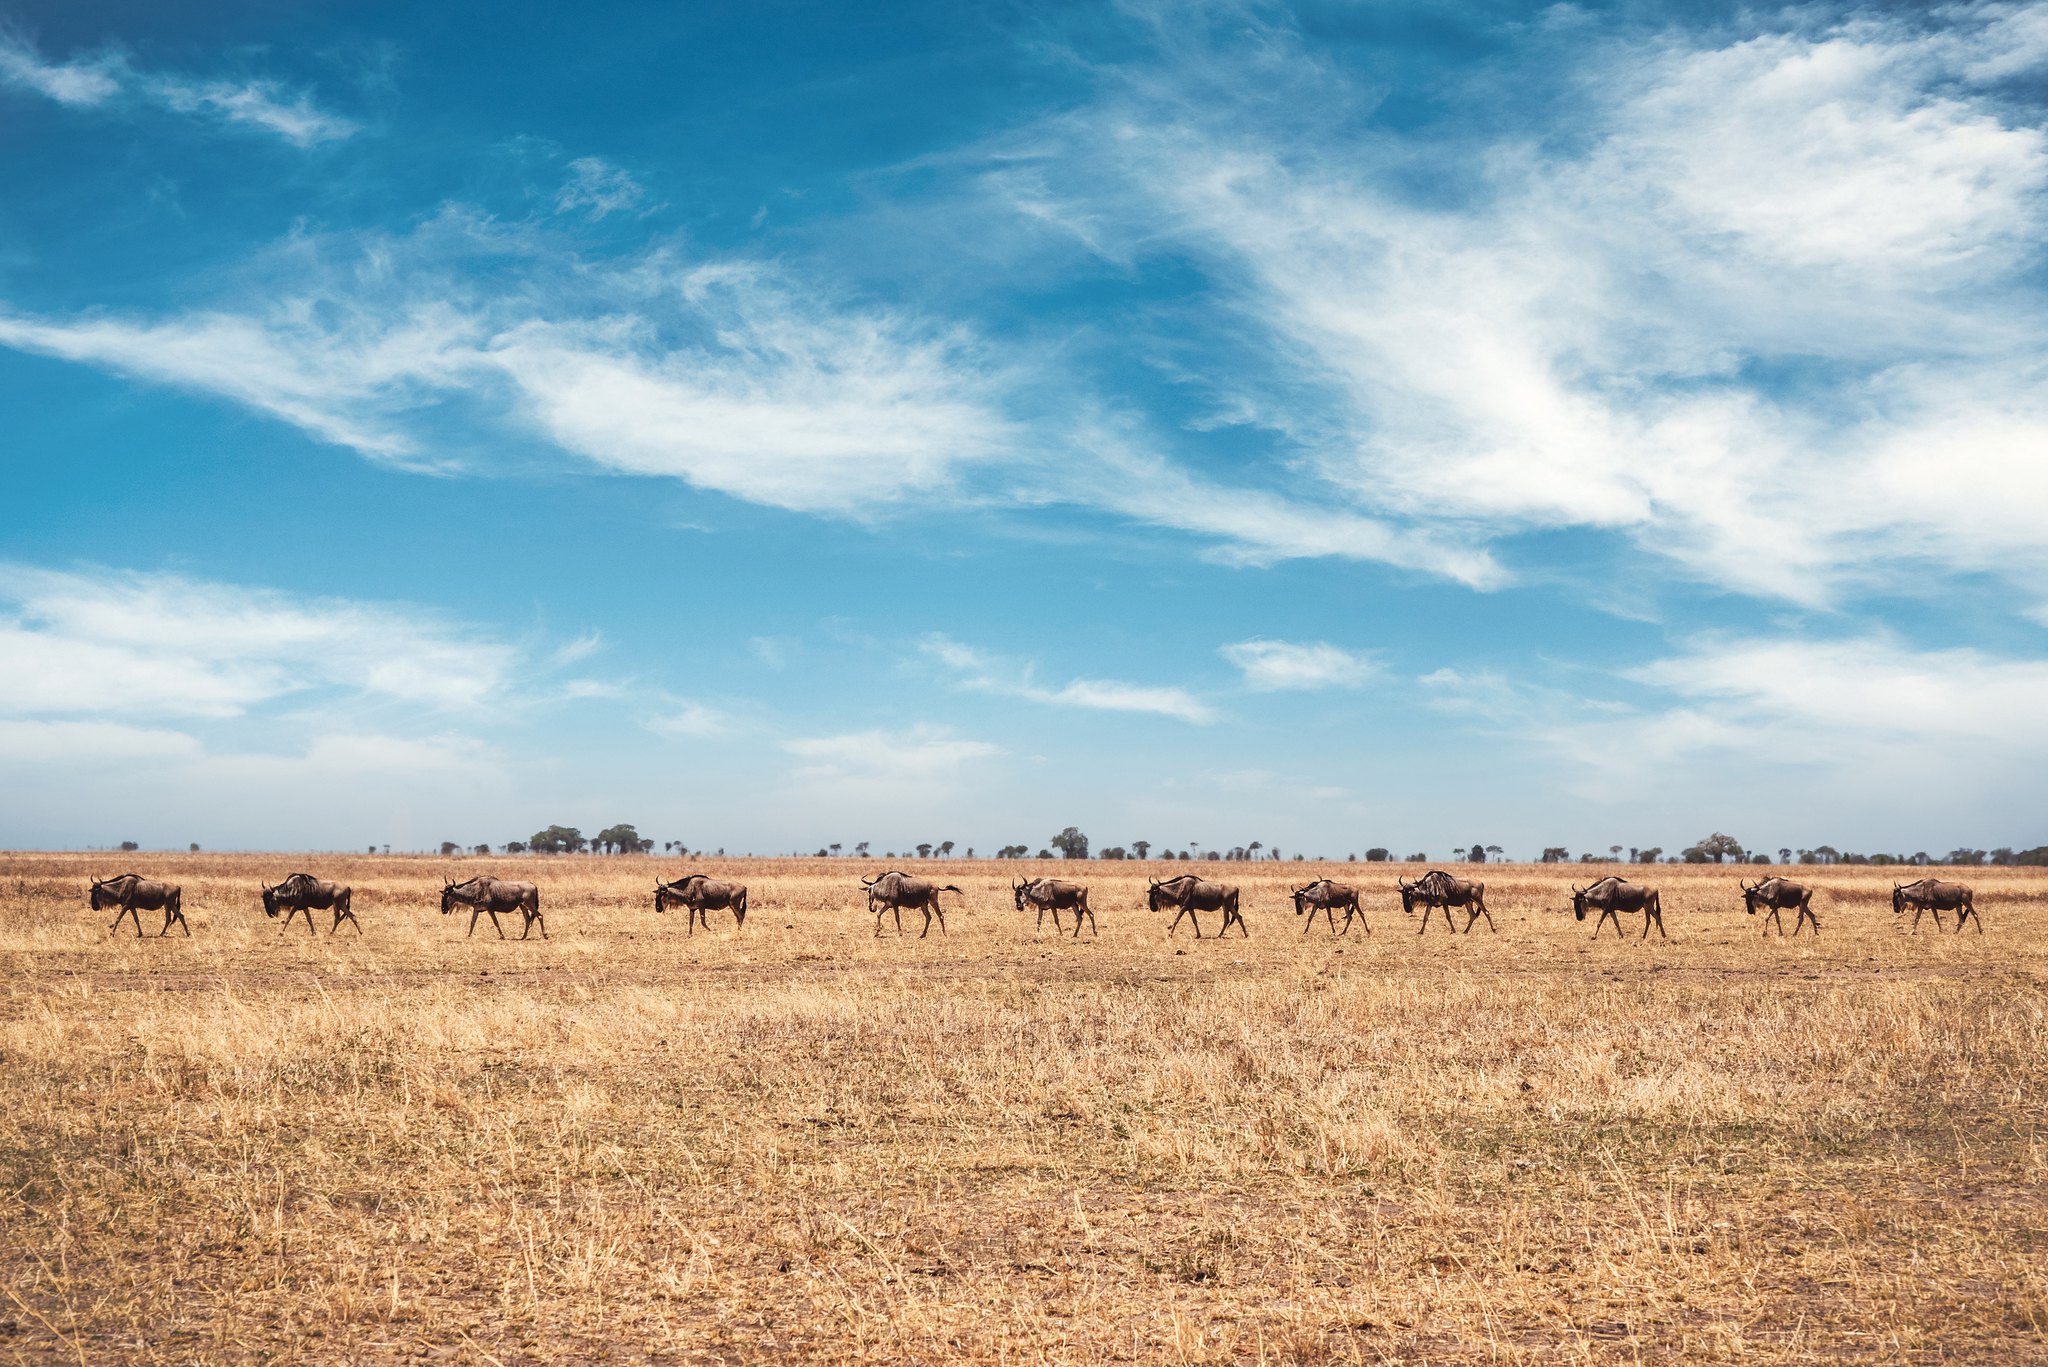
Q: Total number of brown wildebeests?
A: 12